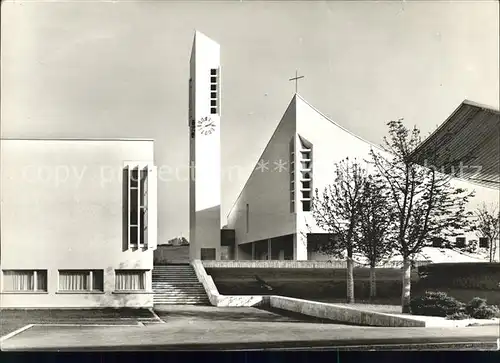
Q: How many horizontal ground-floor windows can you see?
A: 3